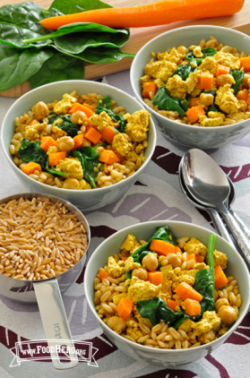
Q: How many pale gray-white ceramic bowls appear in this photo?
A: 3